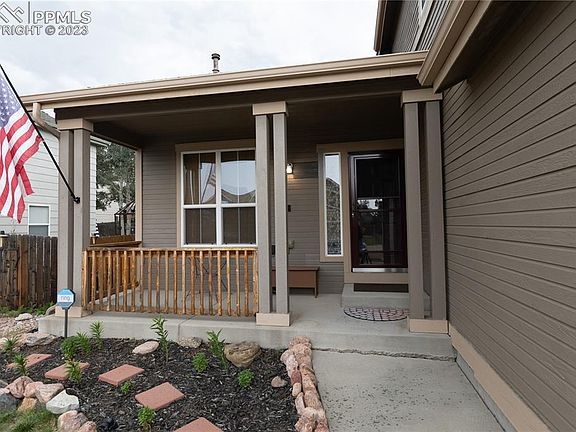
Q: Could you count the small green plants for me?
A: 12